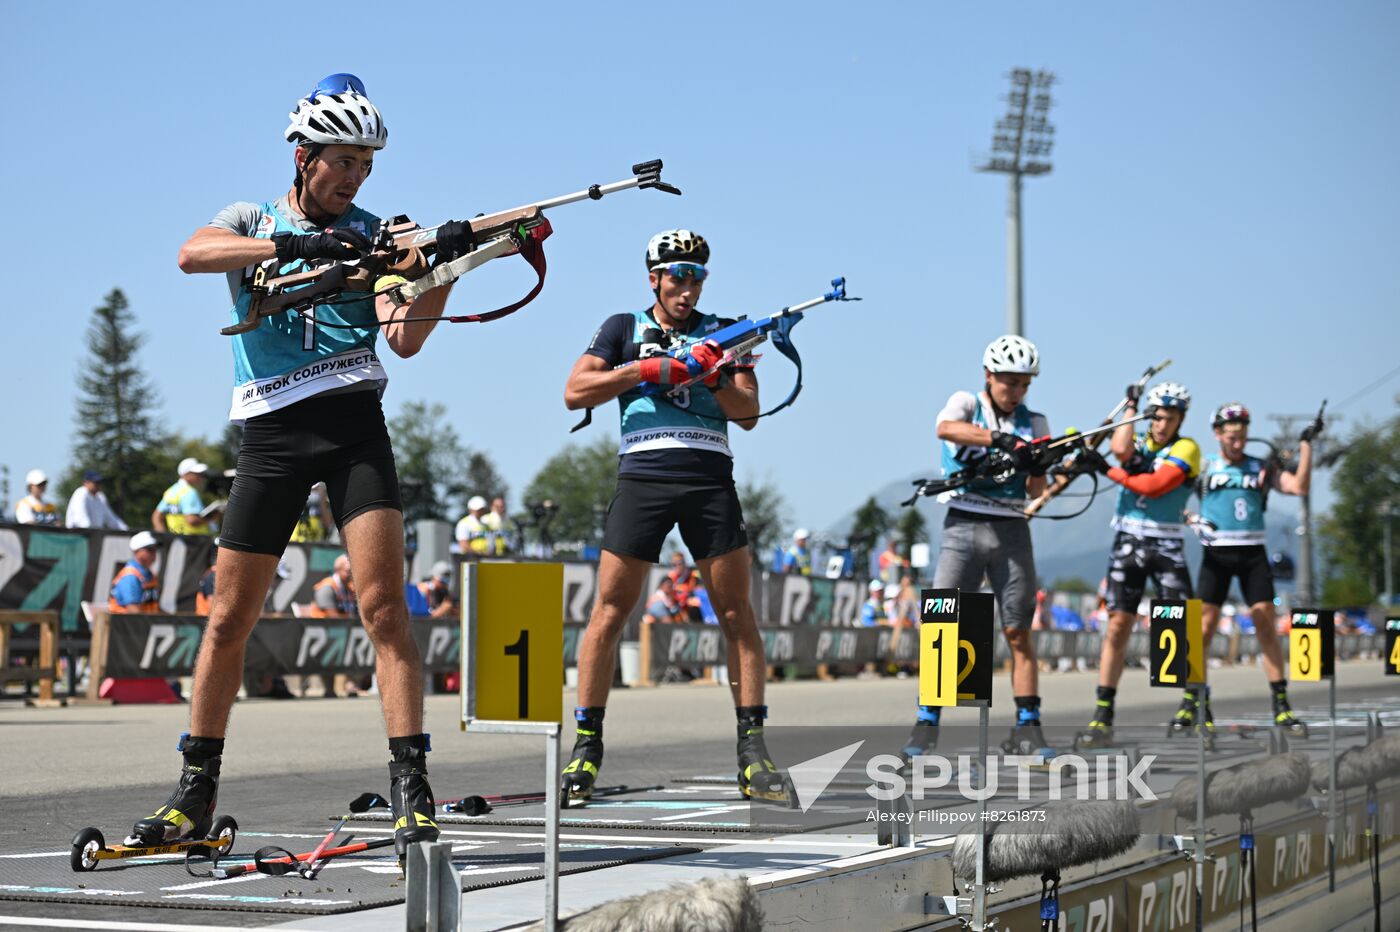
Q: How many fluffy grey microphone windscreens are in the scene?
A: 4